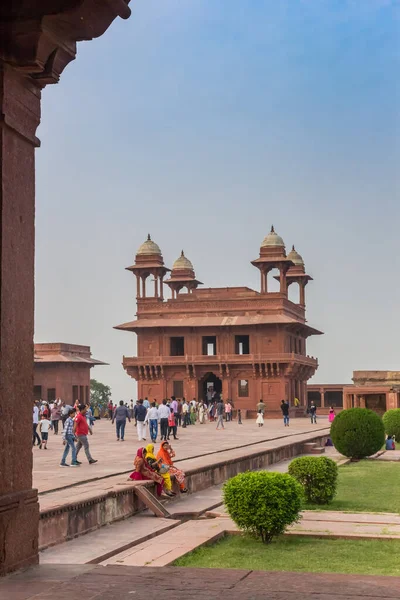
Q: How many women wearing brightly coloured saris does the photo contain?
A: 3